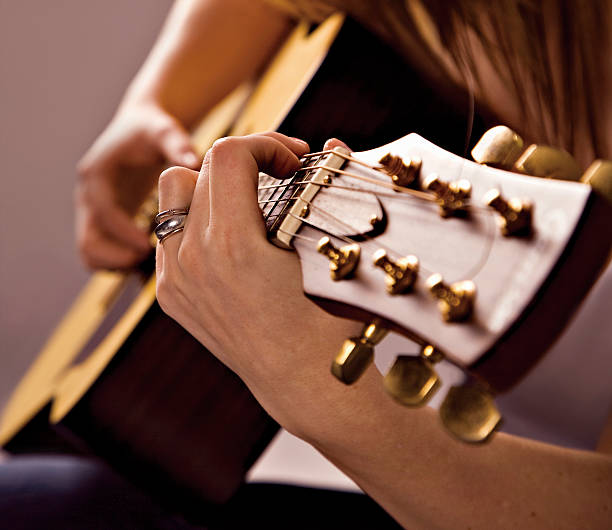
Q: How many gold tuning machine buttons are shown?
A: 6